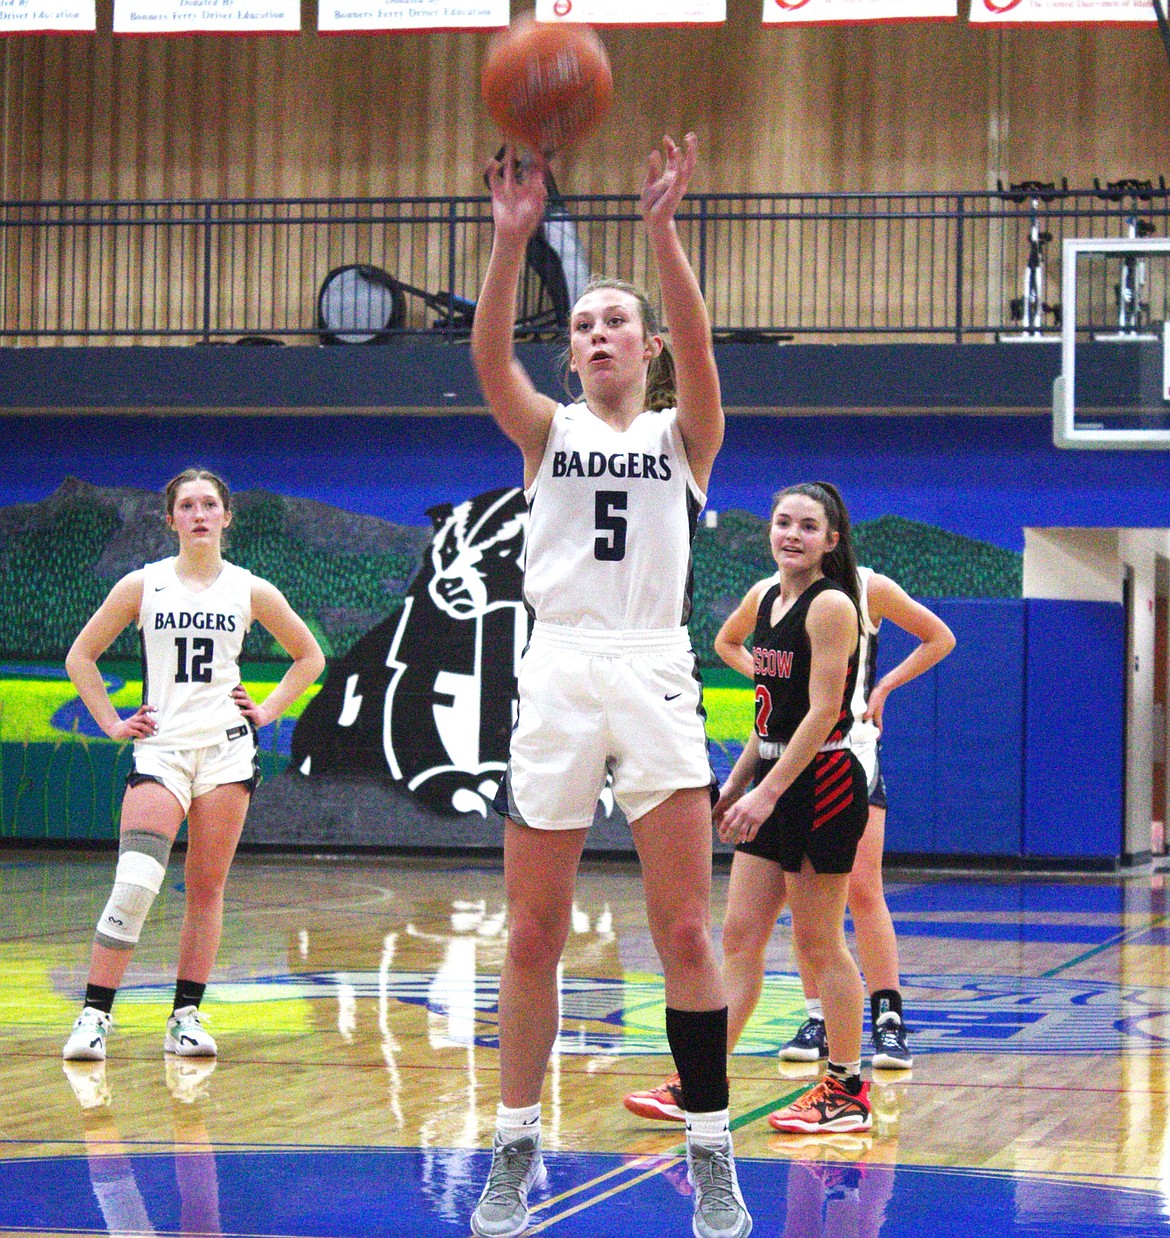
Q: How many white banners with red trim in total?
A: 6